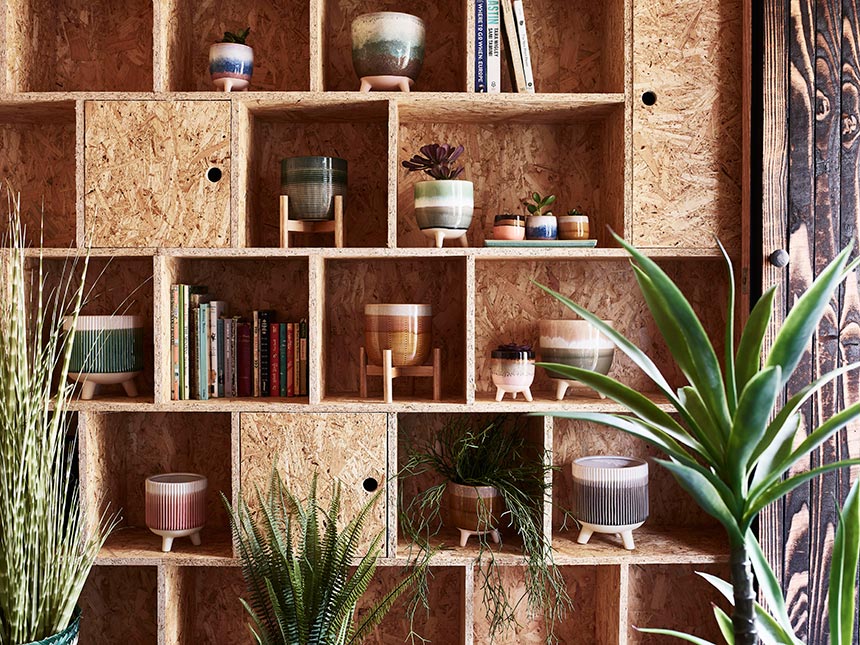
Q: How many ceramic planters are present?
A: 14